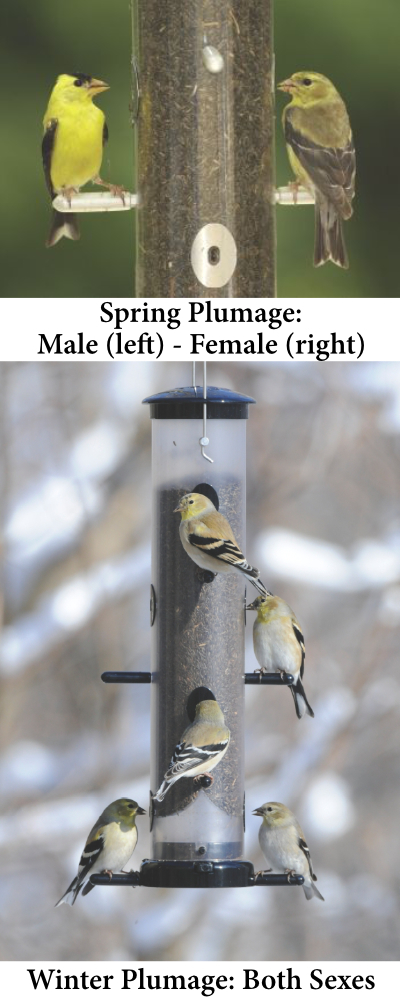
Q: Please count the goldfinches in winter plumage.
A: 5